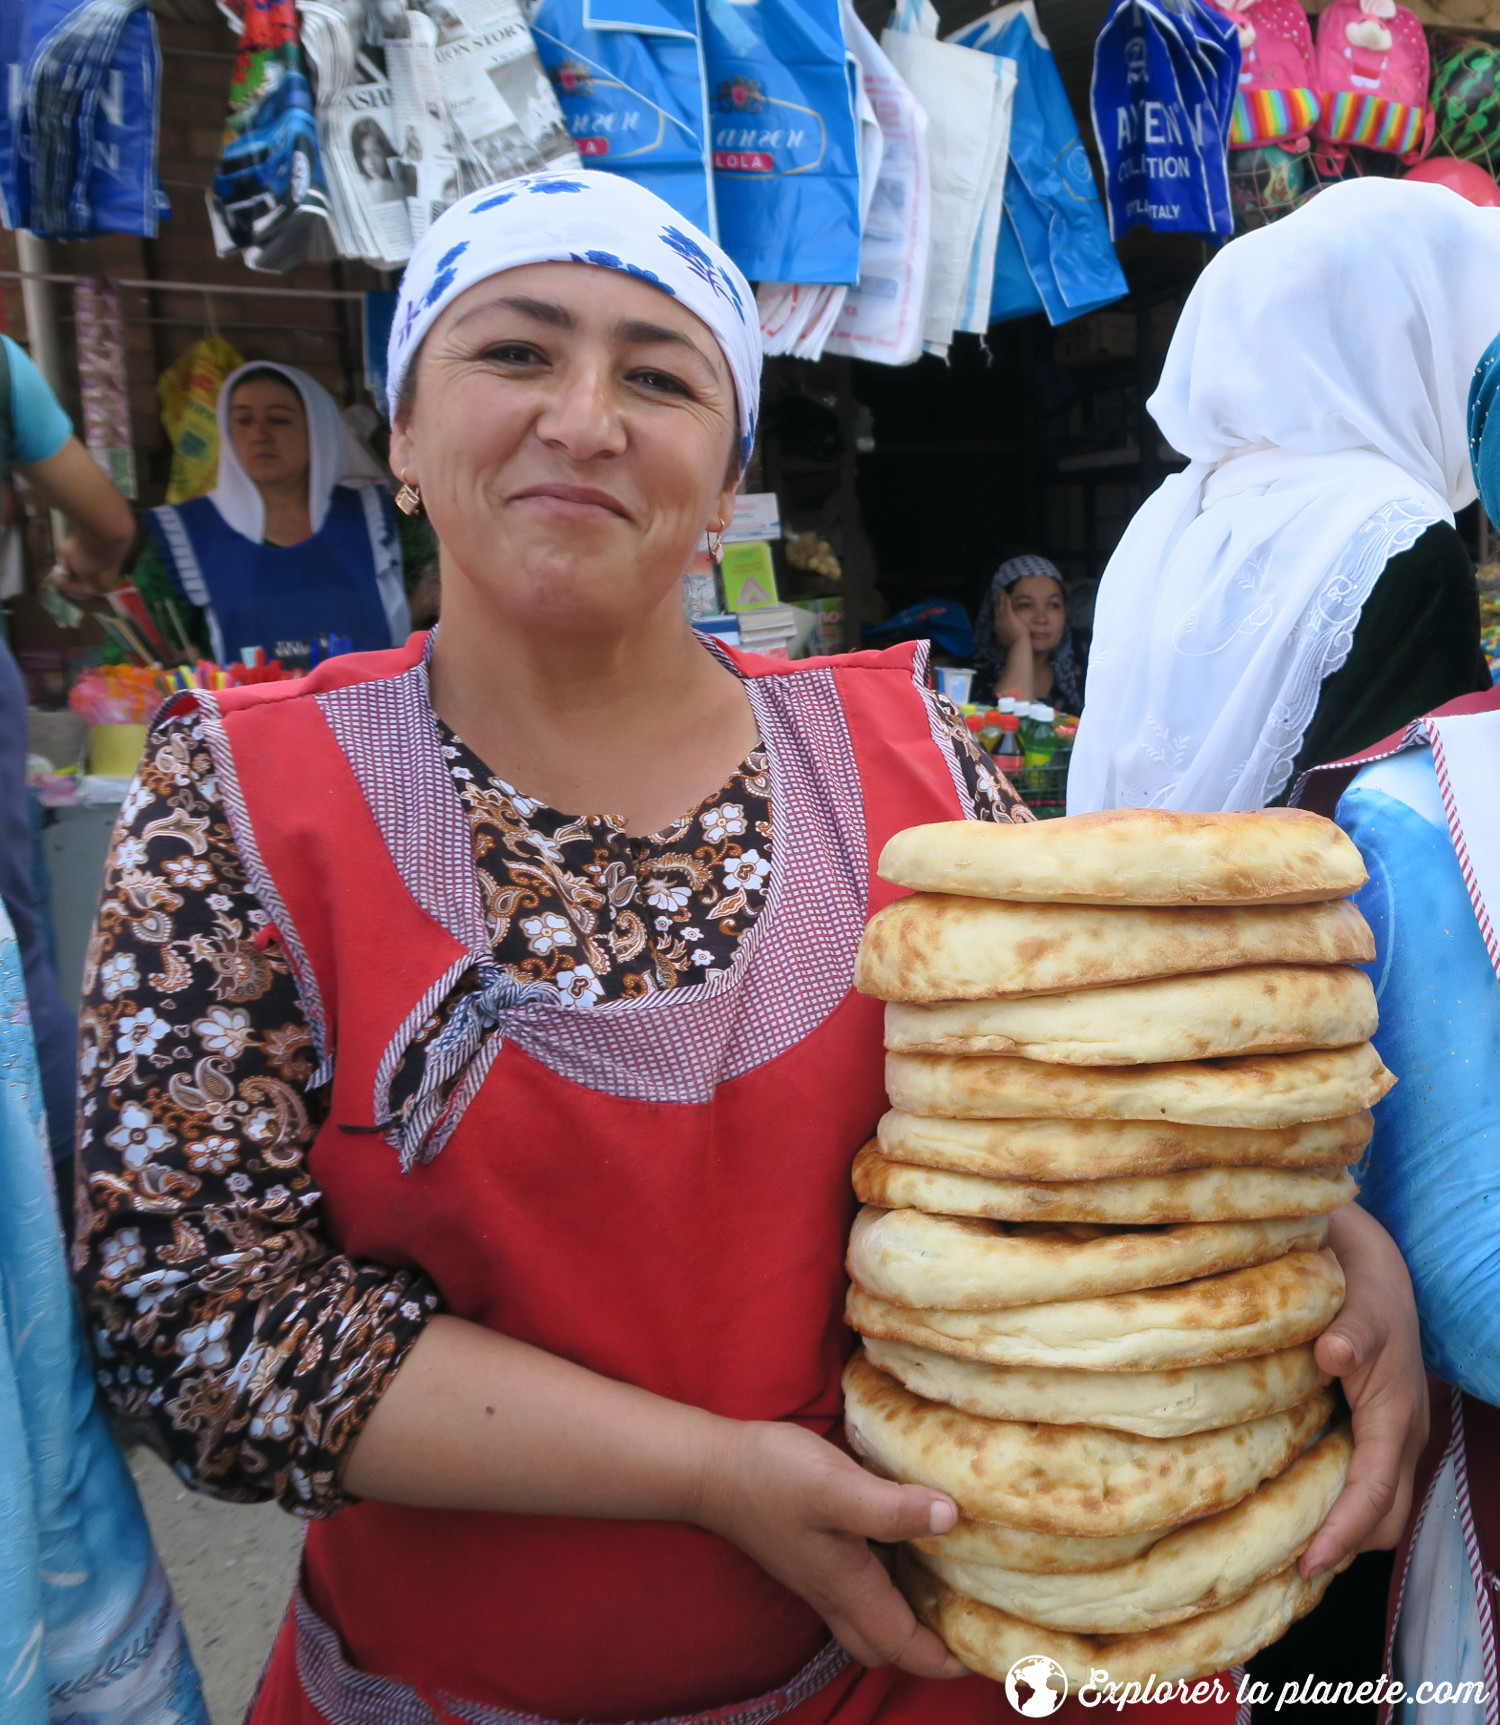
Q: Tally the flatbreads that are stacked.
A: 13